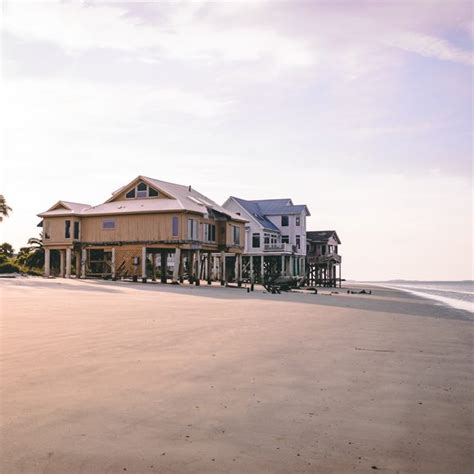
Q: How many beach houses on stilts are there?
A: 3